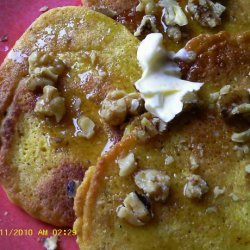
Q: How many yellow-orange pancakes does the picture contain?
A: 3